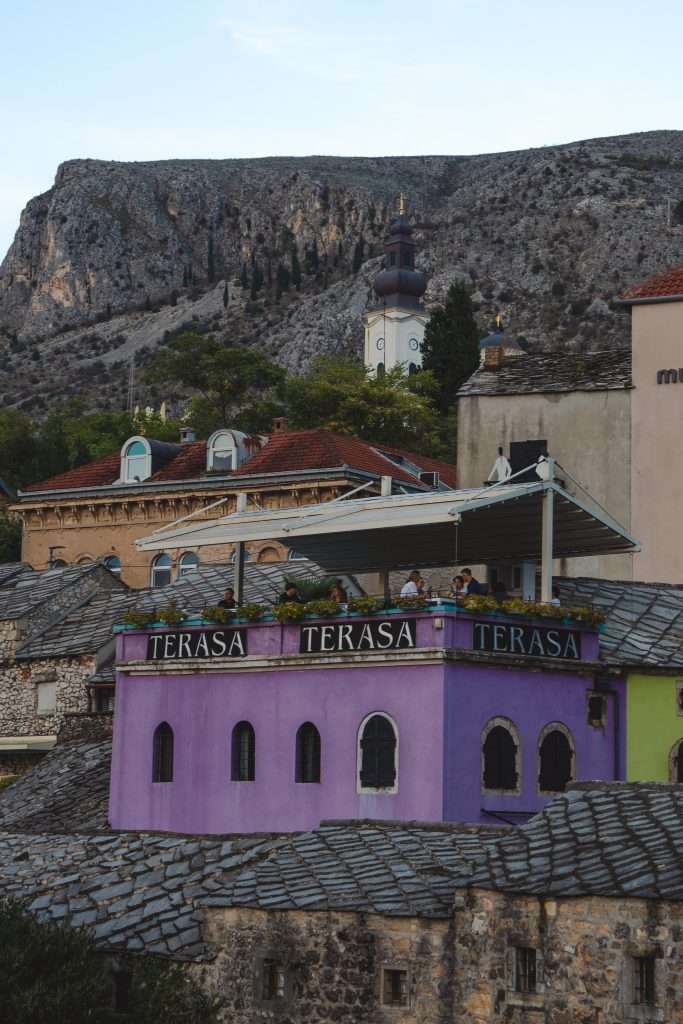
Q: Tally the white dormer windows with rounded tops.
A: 2